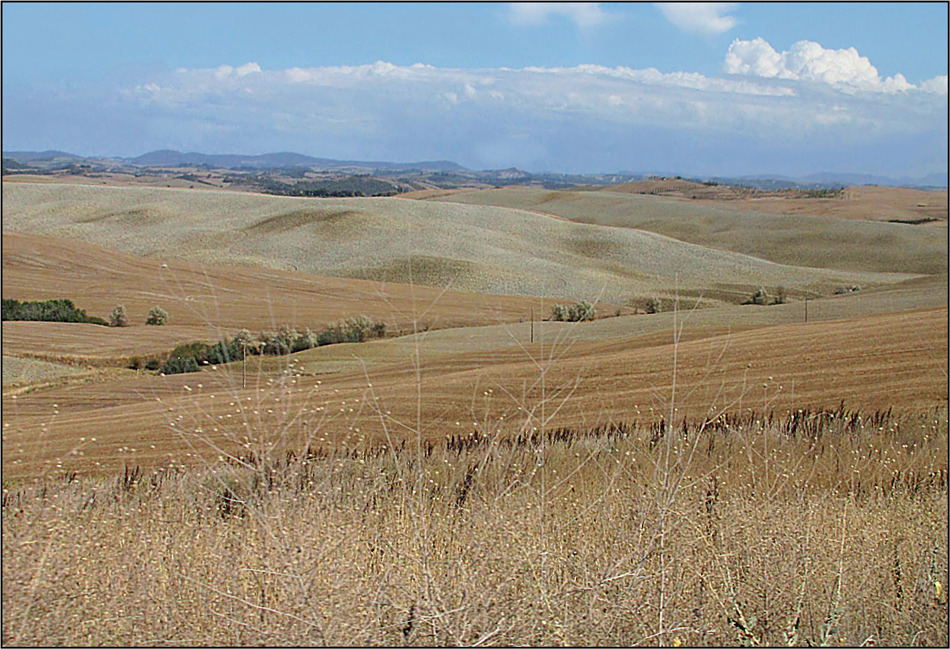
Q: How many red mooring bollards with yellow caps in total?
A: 0